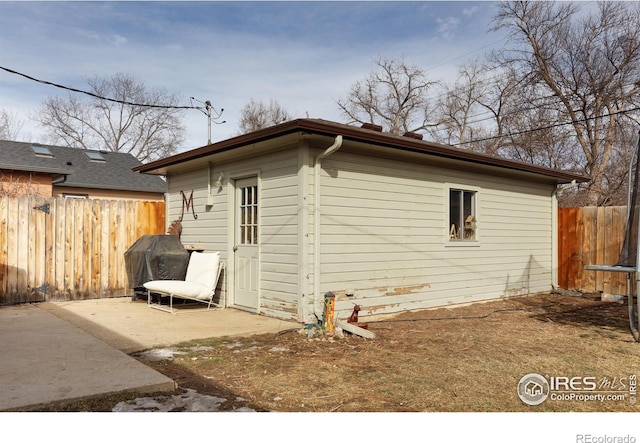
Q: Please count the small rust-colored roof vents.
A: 2